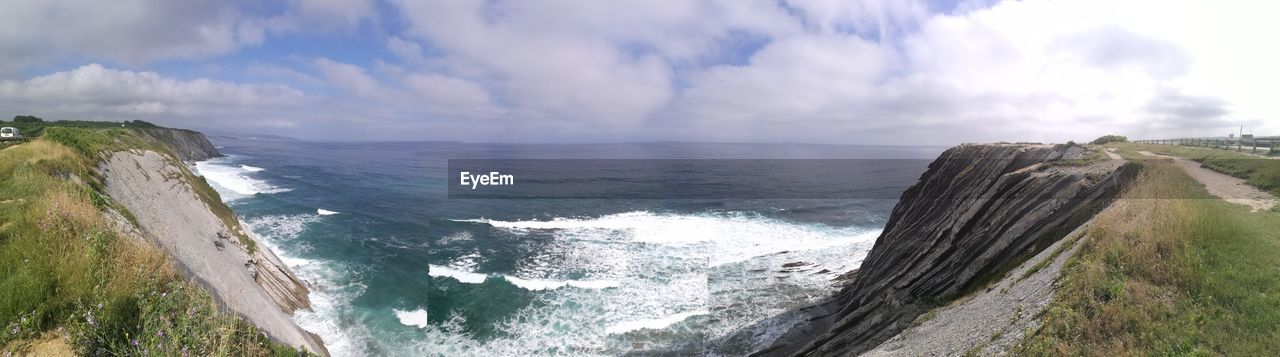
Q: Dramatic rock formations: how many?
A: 2